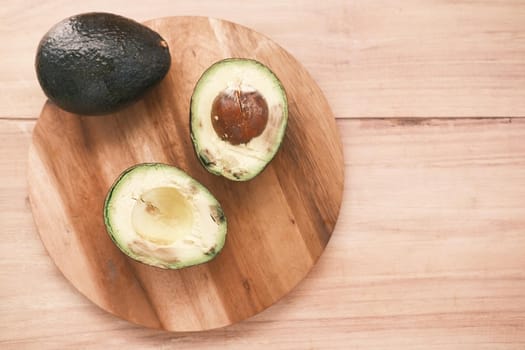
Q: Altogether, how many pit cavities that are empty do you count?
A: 1